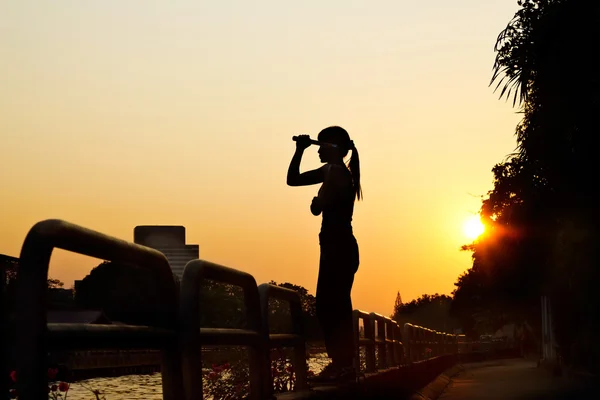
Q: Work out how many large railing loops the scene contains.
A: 3